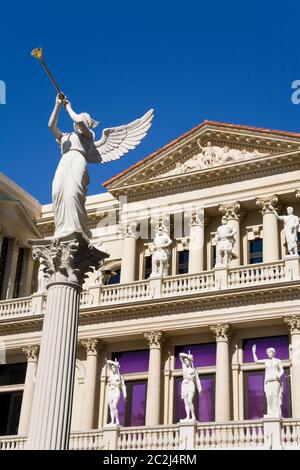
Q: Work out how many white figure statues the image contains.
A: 7